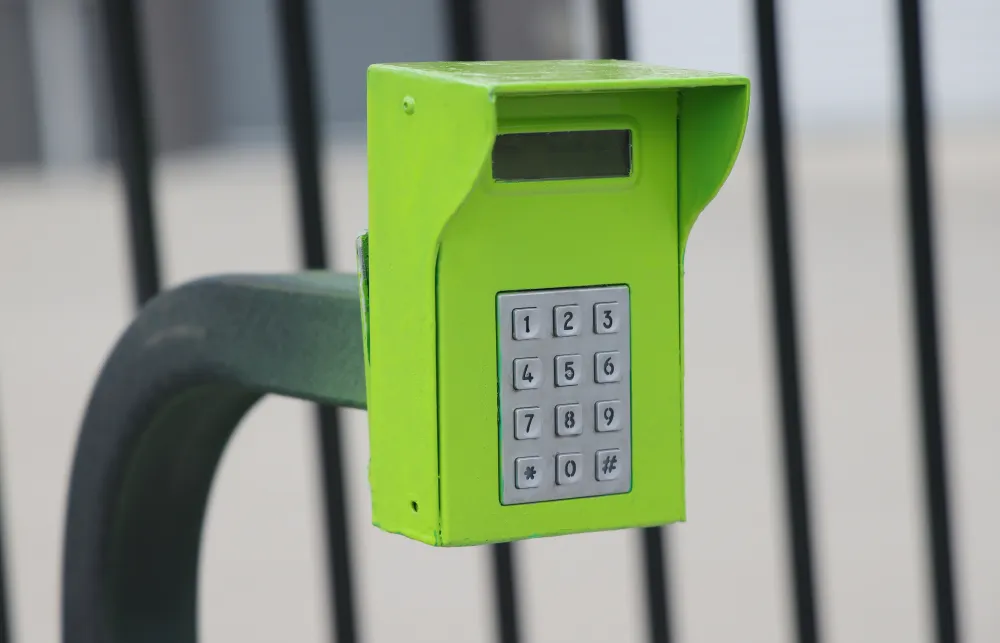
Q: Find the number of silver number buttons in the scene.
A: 10